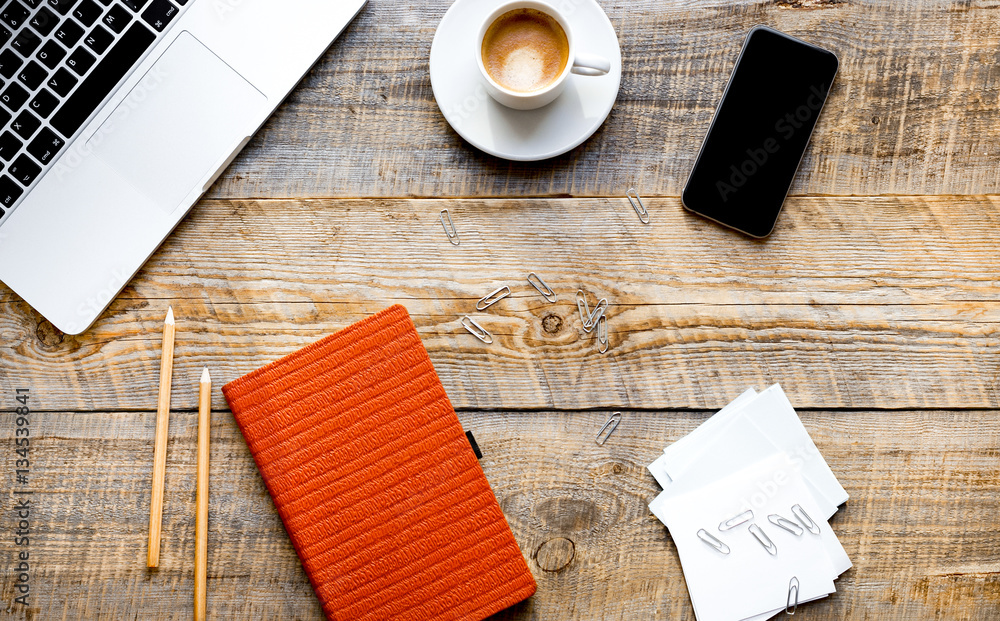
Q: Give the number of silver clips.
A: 15